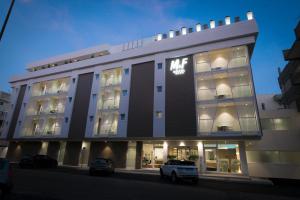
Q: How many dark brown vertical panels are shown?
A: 4